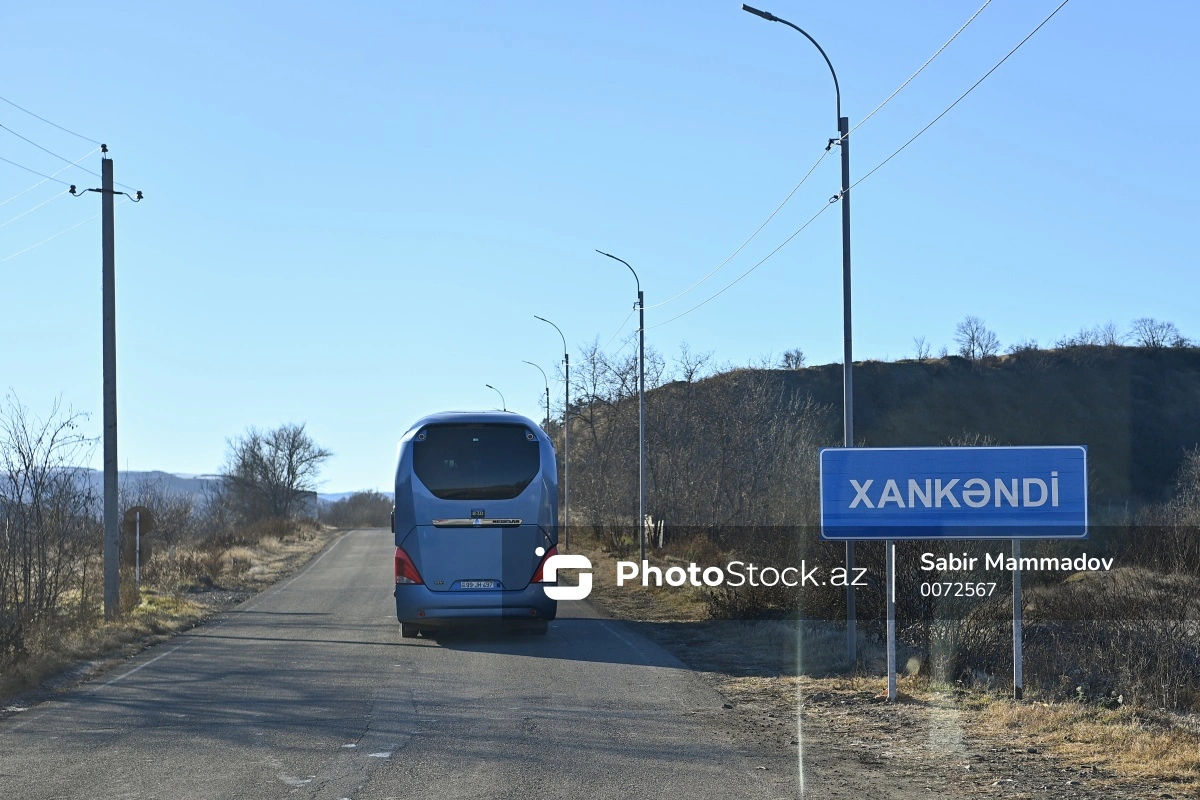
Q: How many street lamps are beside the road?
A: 5